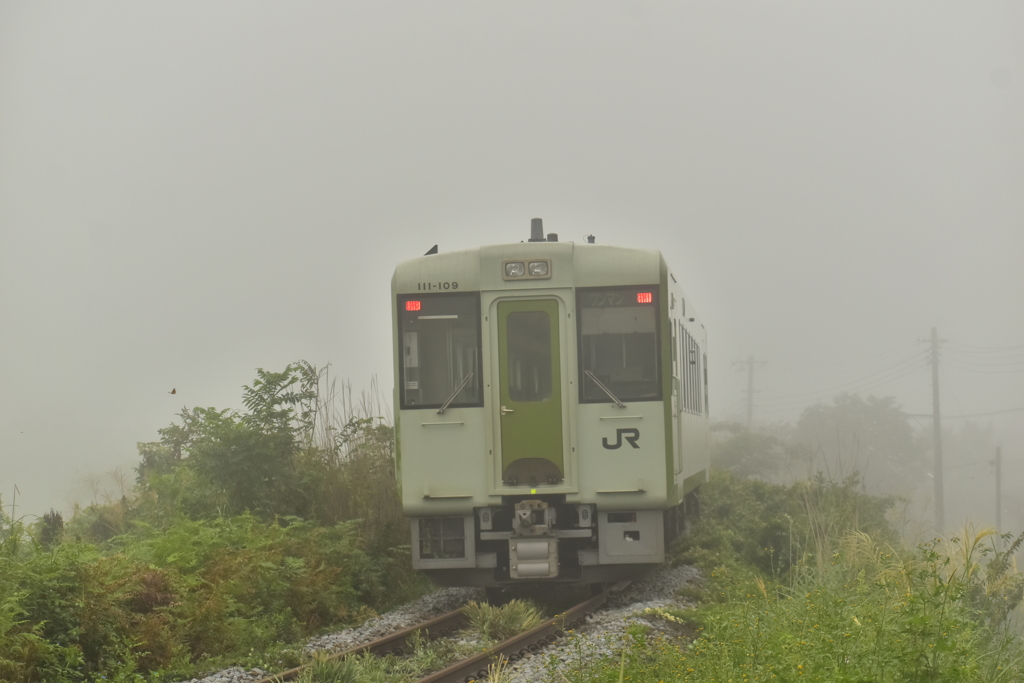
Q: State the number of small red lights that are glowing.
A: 2